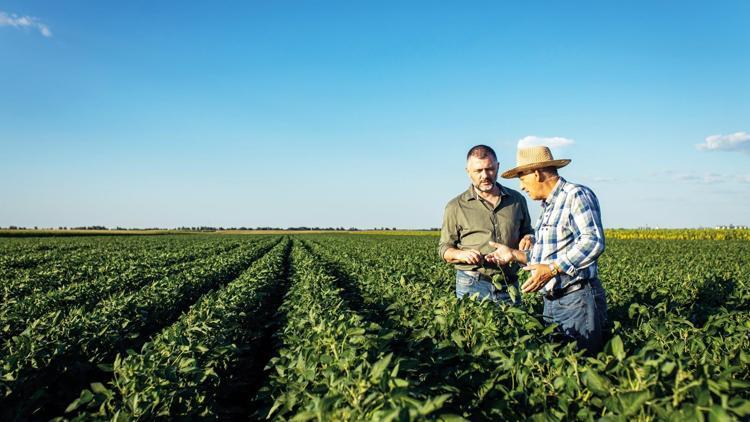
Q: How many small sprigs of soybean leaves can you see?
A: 2